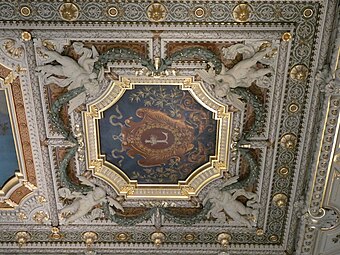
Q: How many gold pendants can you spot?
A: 10